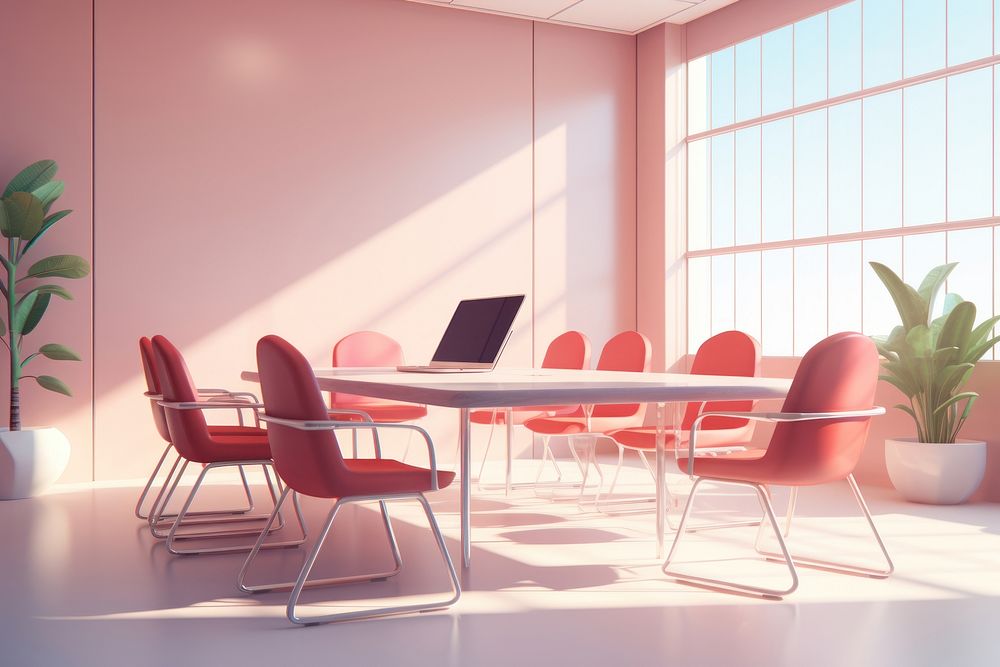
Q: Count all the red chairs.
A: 8